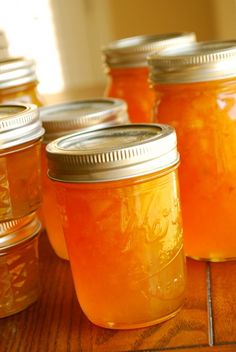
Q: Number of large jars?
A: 2